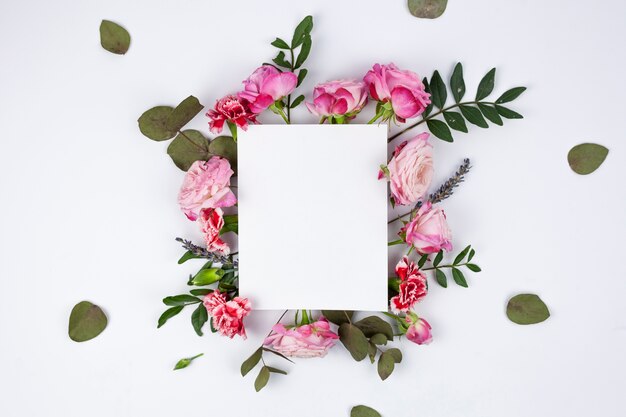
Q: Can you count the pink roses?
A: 8